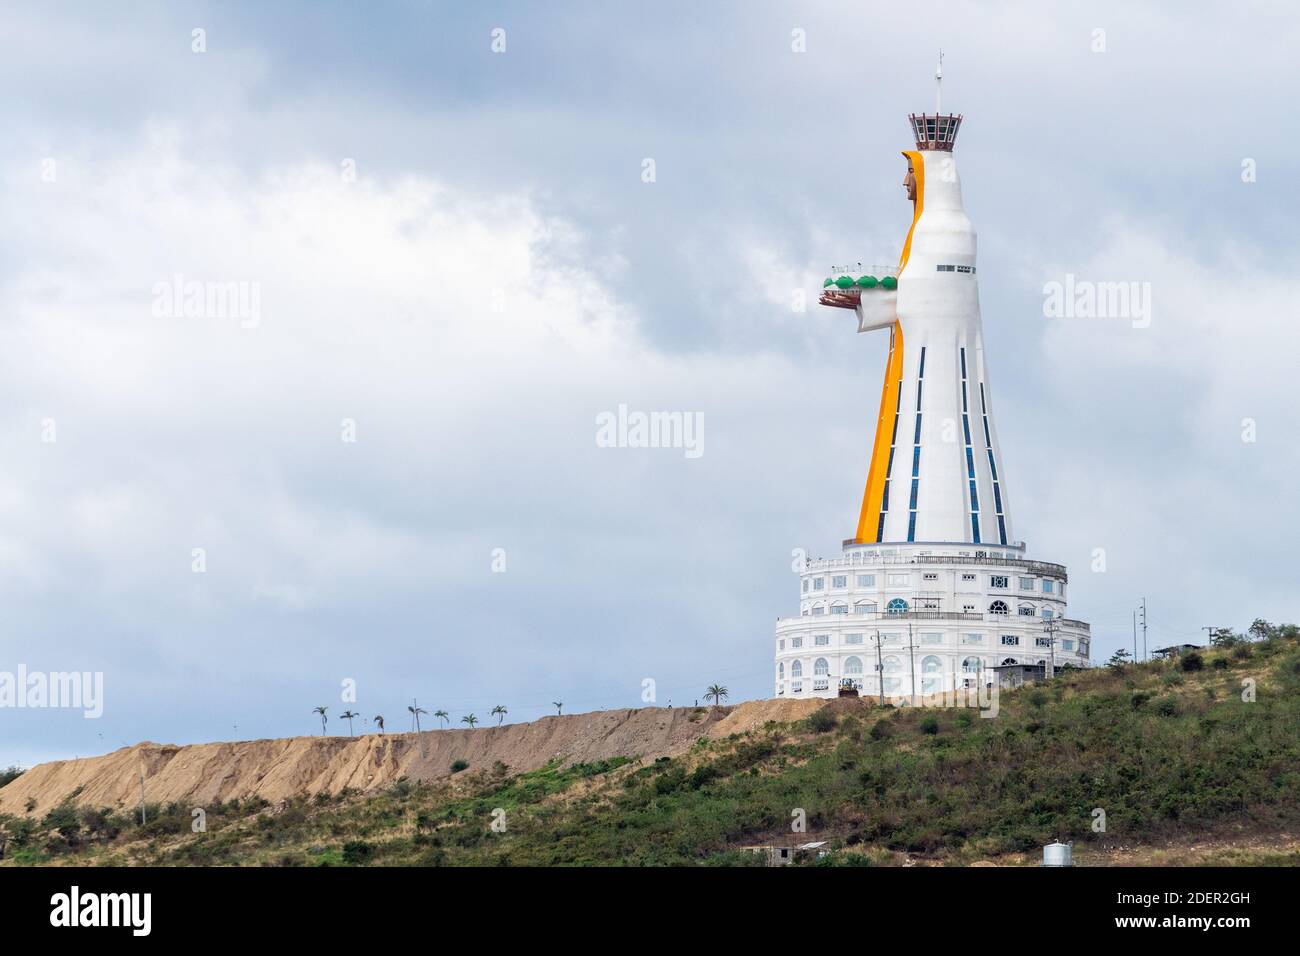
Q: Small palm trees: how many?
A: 9